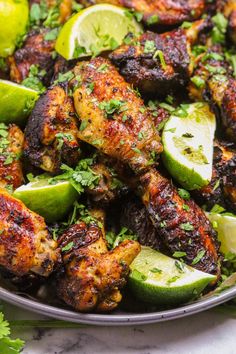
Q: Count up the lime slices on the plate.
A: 7